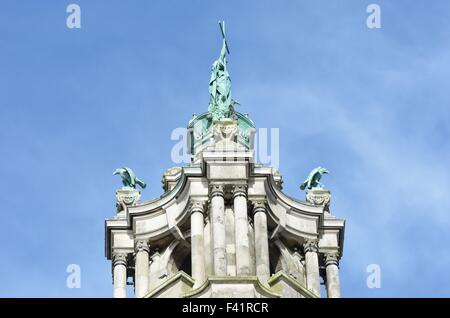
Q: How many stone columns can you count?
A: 8